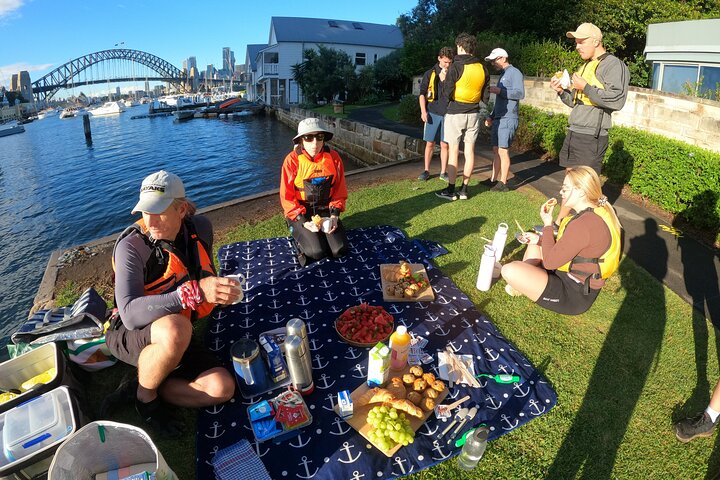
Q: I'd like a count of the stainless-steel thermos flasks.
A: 2